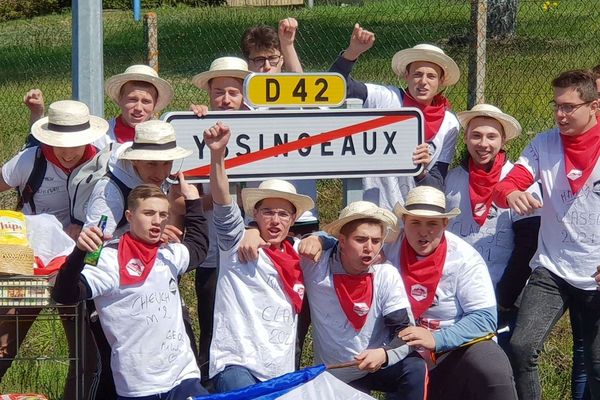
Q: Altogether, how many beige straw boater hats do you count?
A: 9